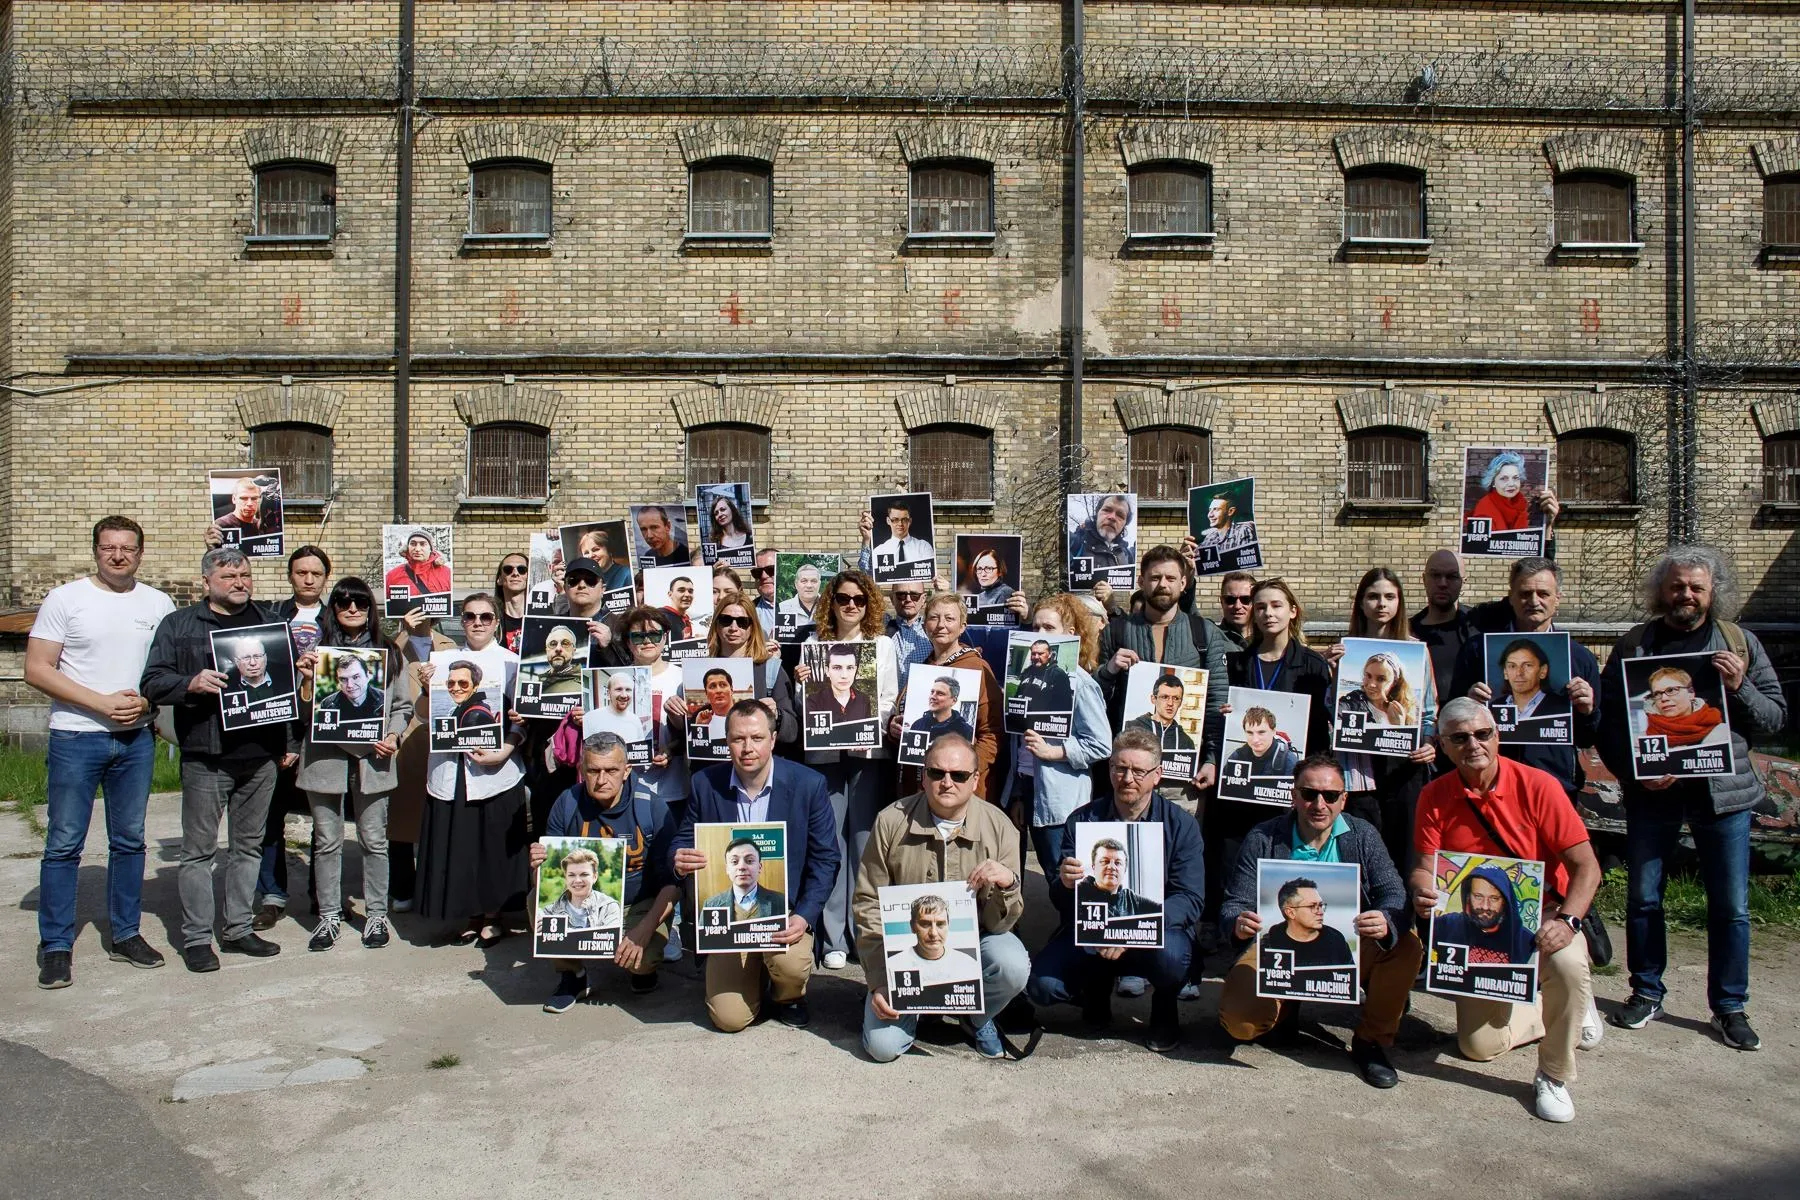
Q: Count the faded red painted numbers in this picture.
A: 7